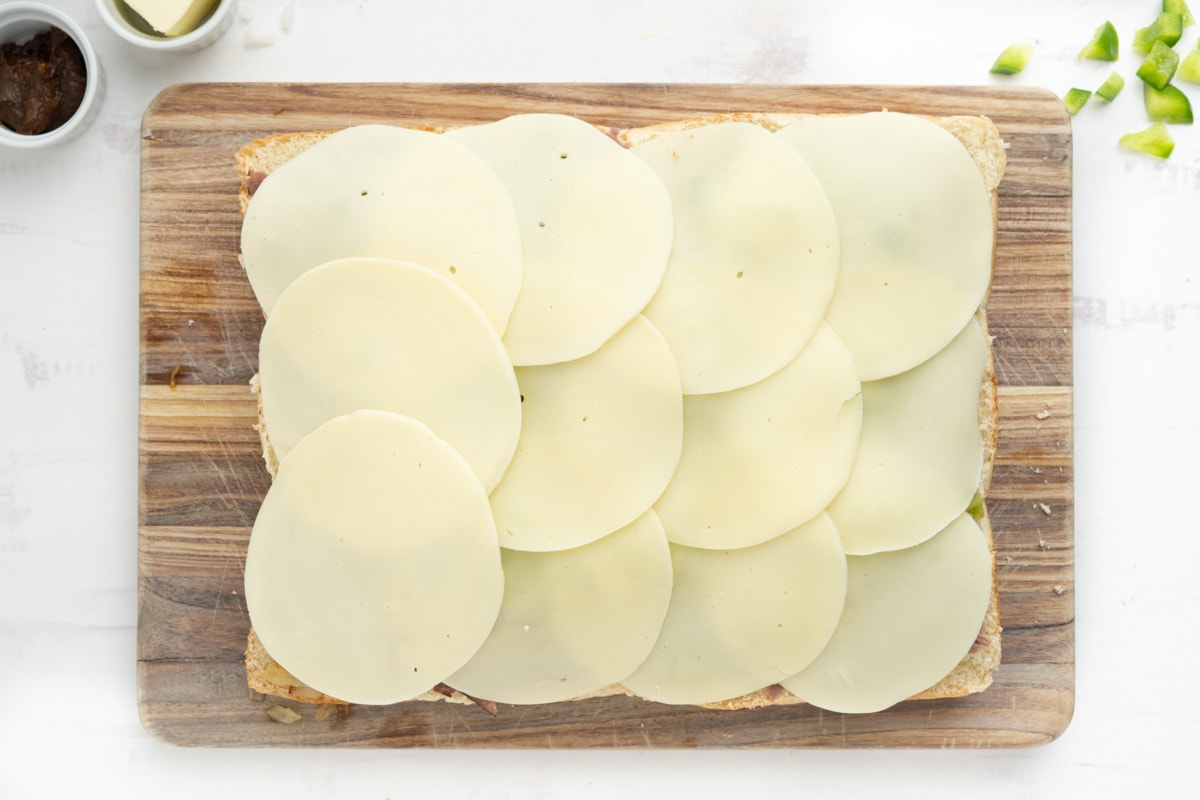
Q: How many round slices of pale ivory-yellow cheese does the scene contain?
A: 12